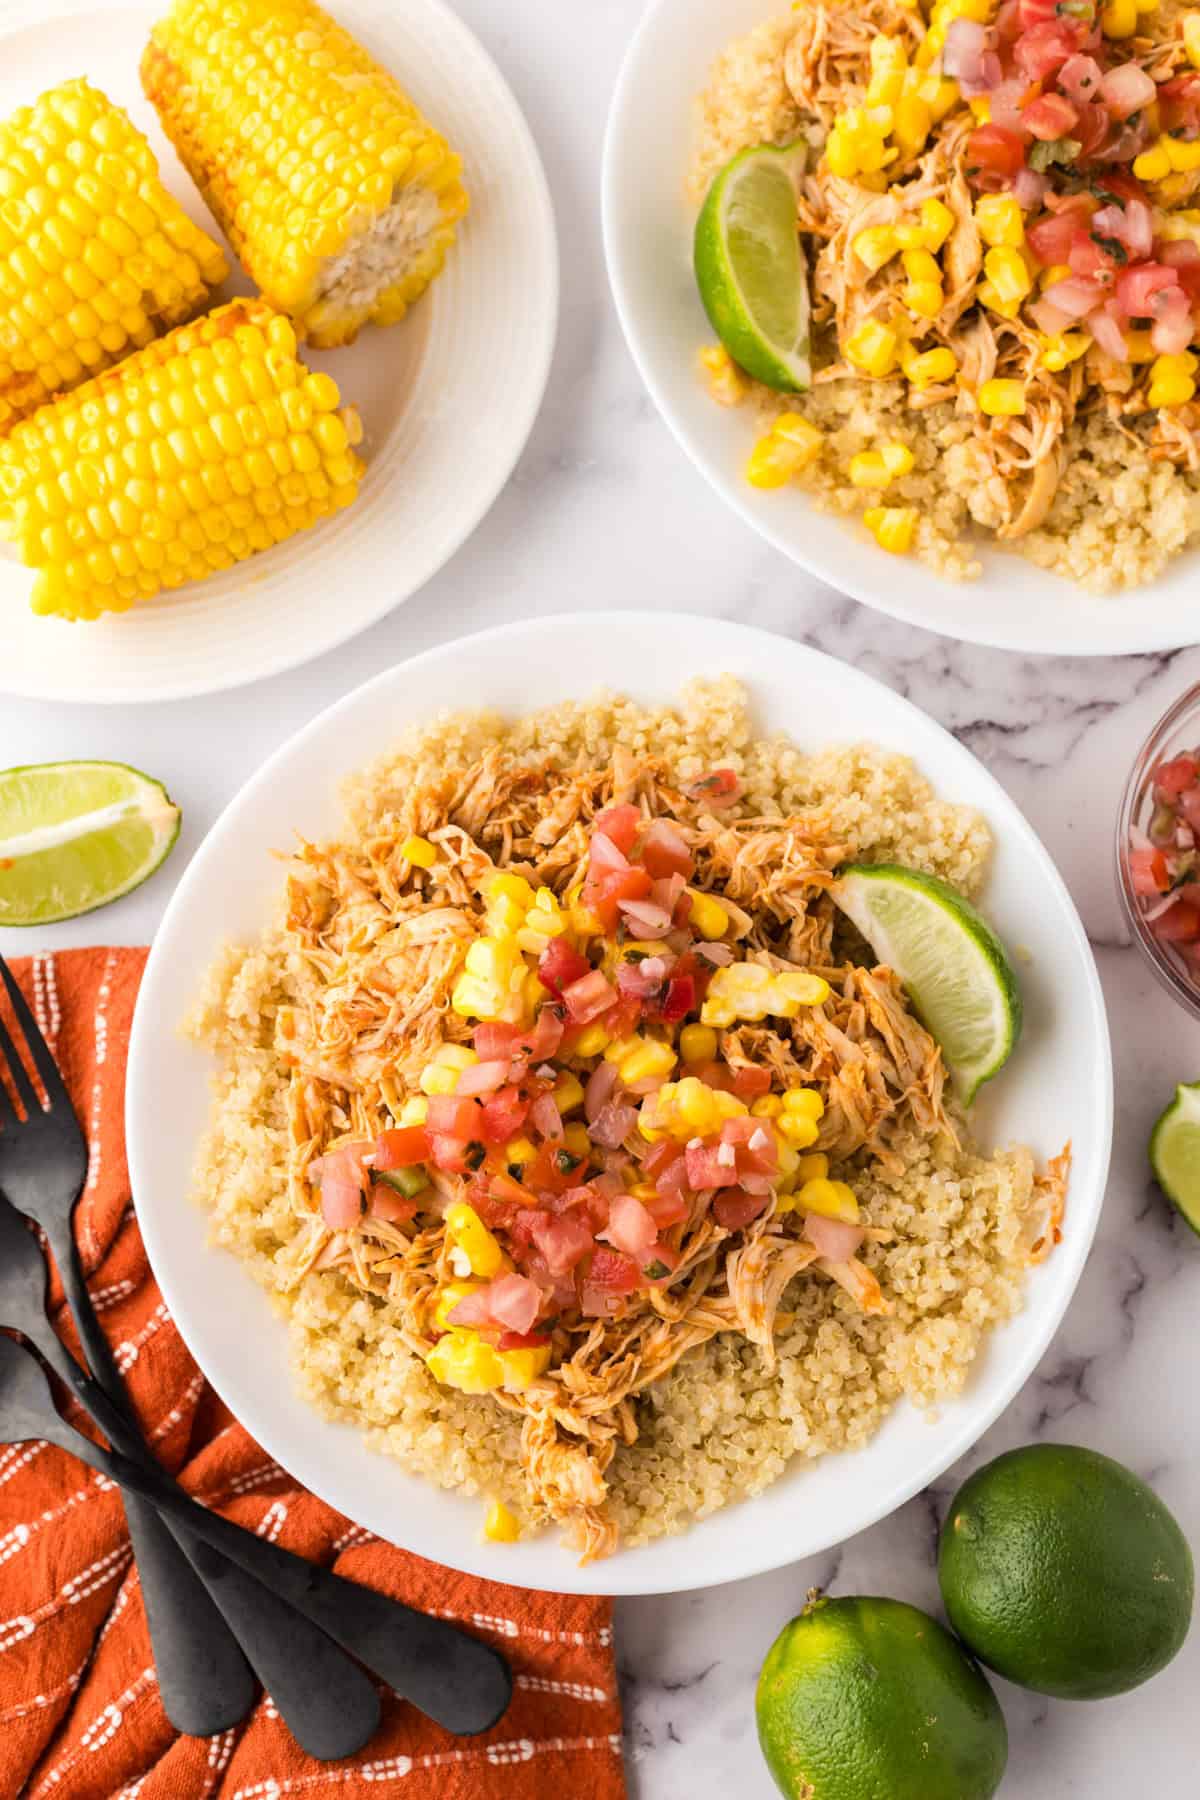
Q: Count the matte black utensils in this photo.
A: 3